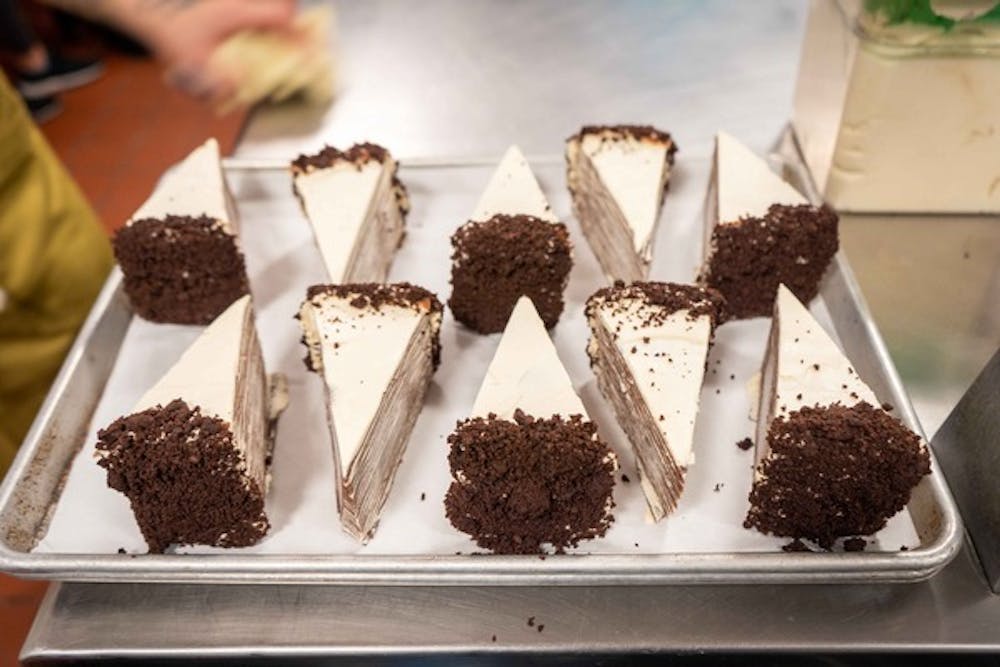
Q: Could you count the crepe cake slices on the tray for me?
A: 10